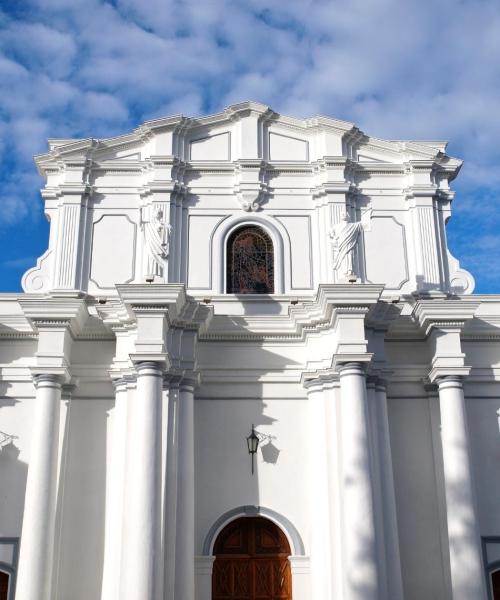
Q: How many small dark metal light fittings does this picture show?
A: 1